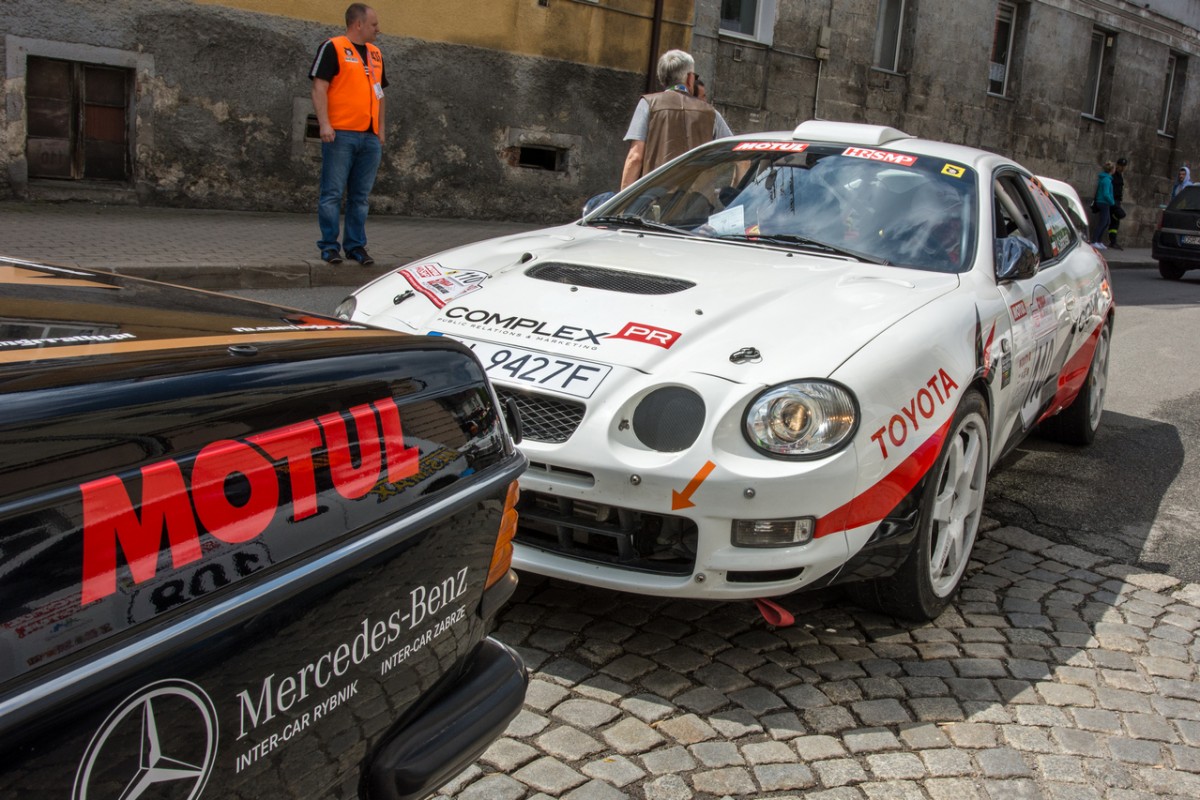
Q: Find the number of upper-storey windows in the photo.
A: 5